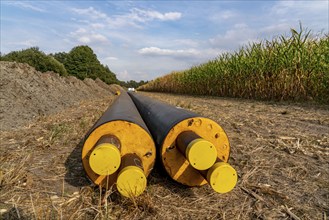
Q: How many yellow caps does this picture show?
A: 4